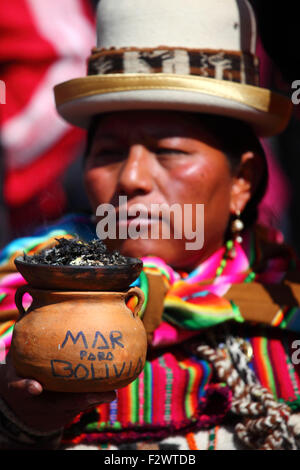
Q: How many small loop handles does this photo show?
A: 2